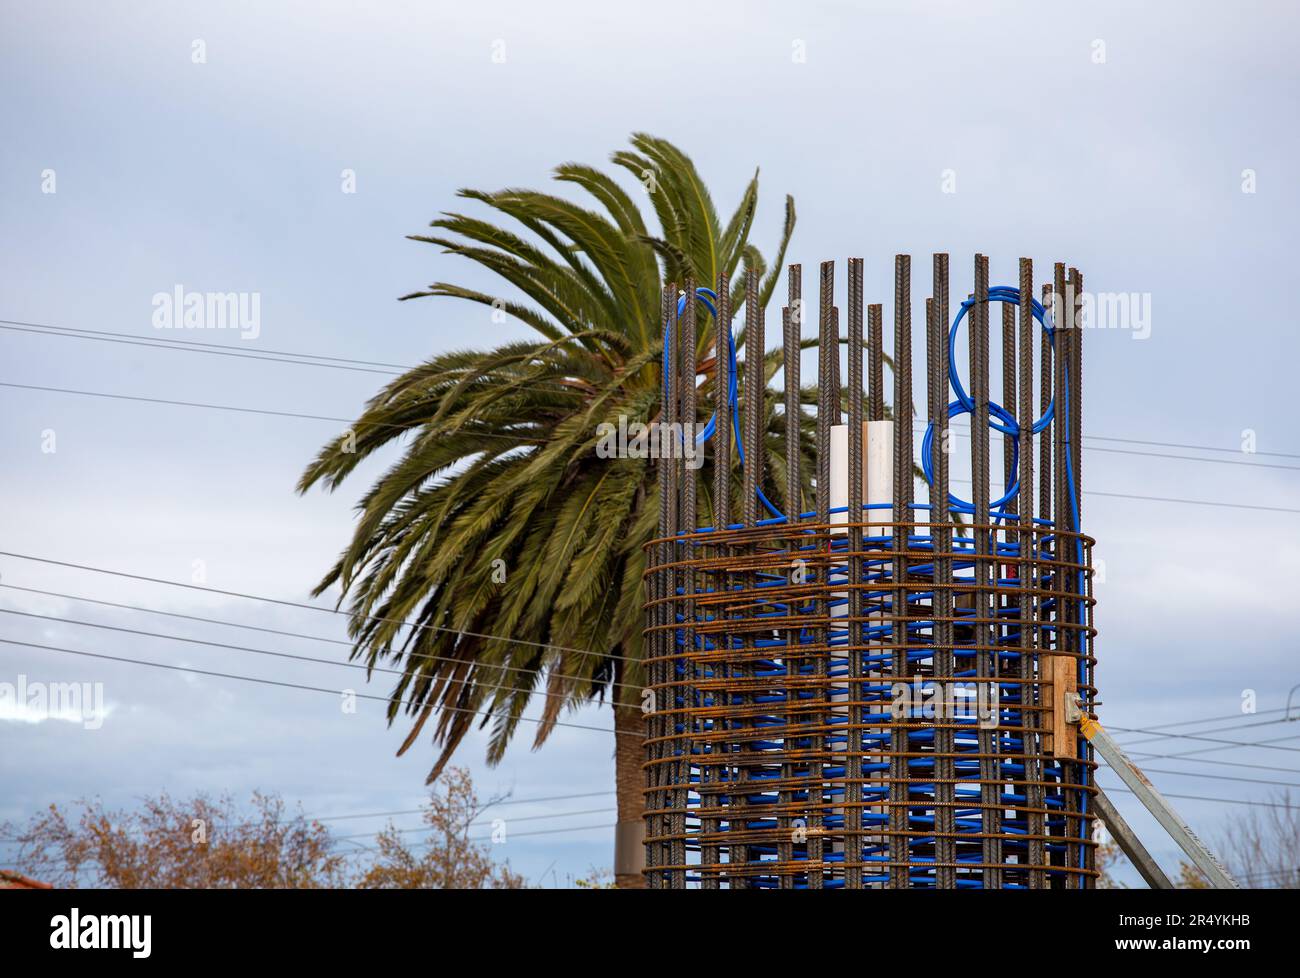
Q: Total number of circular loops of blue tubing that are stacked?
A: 2